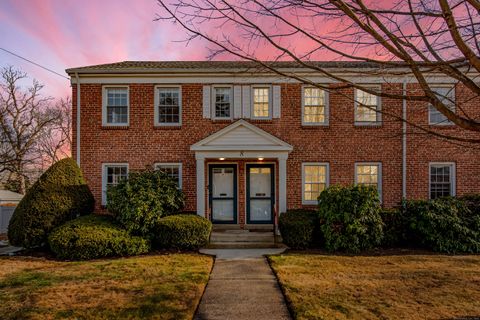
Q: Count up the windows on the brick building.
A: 12